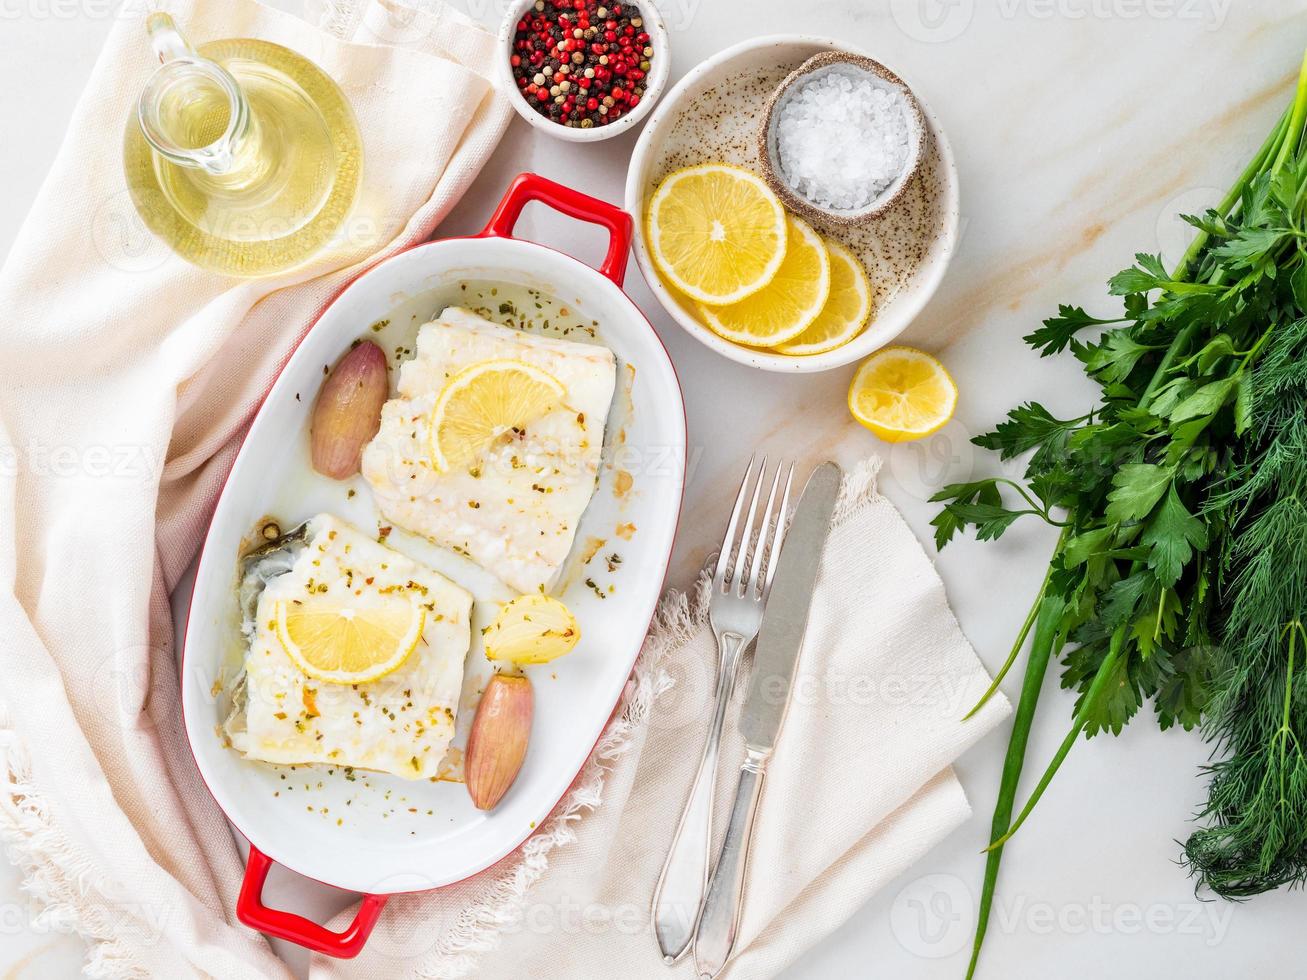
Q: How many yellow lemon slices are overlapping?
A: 3